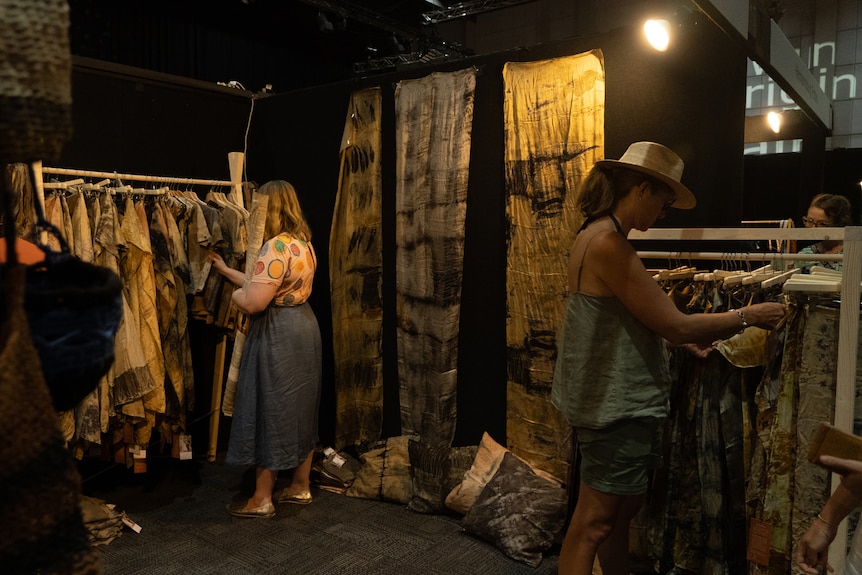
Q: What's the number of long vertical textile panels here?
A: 3